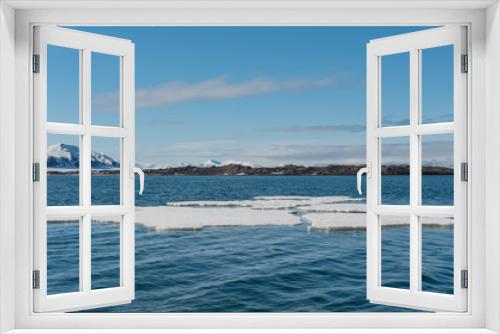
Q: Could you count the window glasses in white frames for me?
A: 12